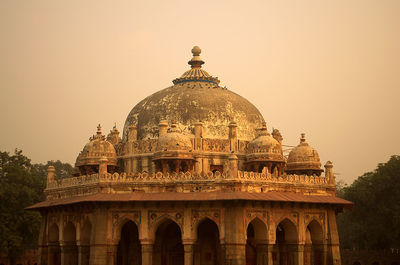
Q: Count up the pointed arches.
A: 9